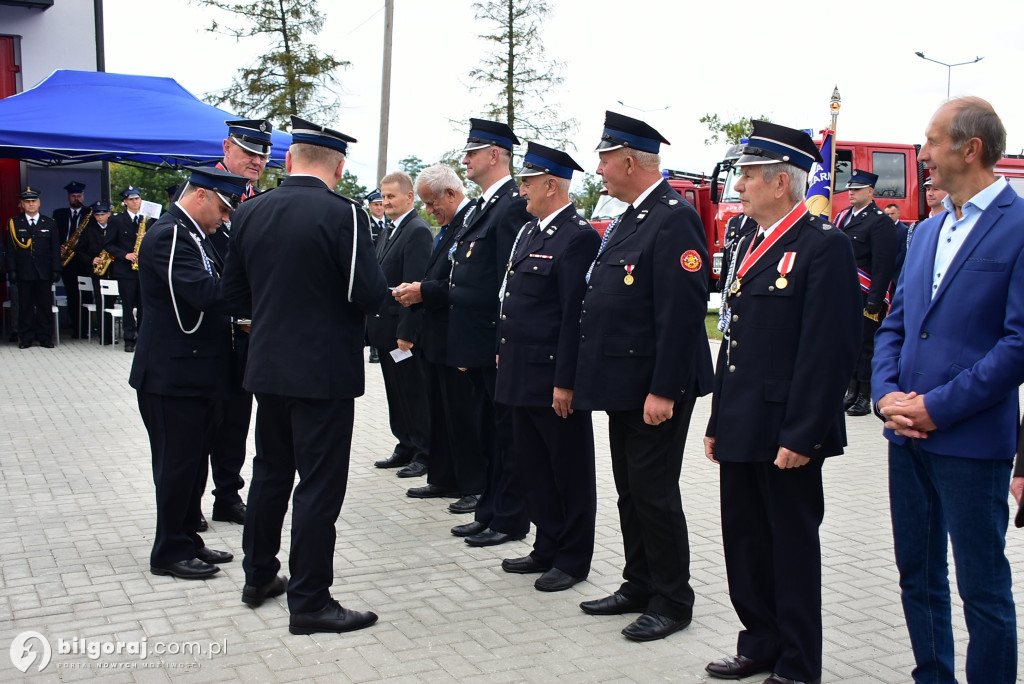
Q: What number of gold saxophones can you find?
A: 3